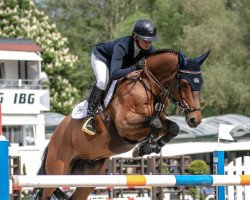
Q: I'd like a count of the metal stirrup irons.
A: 1